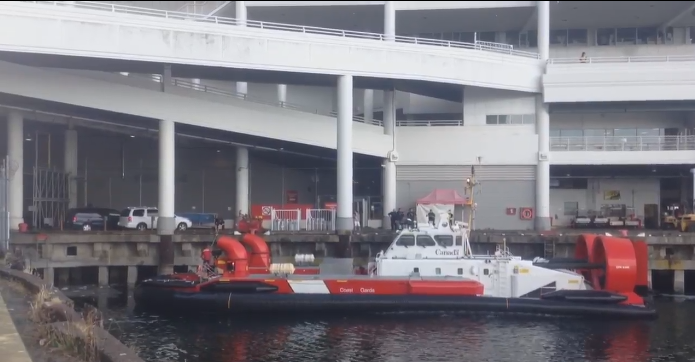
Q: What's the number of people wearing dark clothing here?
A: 5